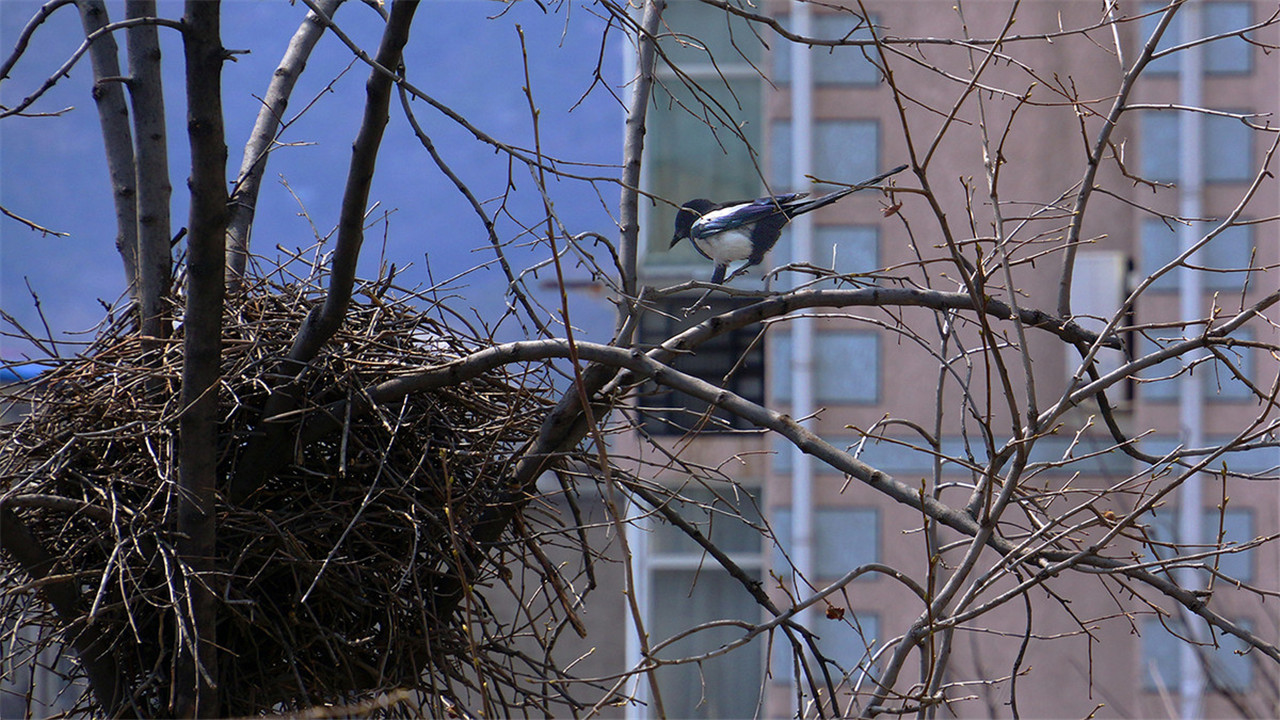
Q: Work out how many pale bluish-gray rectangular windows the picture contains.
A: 12